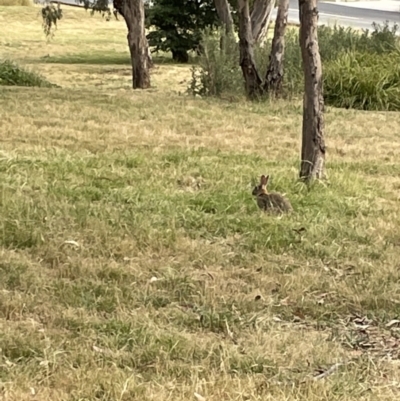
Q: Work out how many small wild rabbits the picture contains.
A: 1